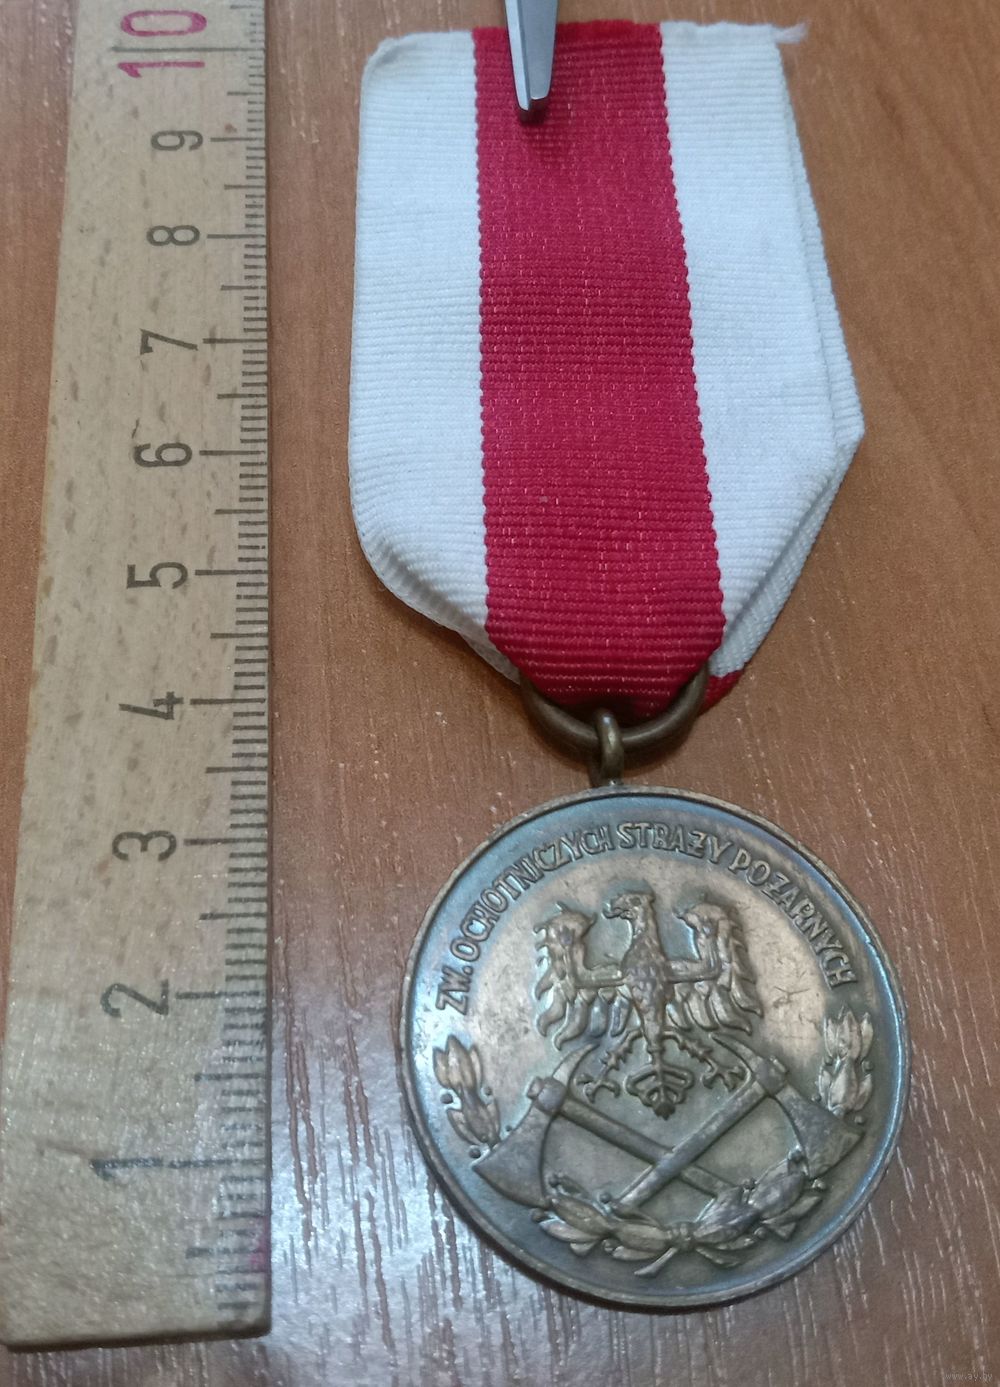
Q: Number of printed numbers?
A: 10